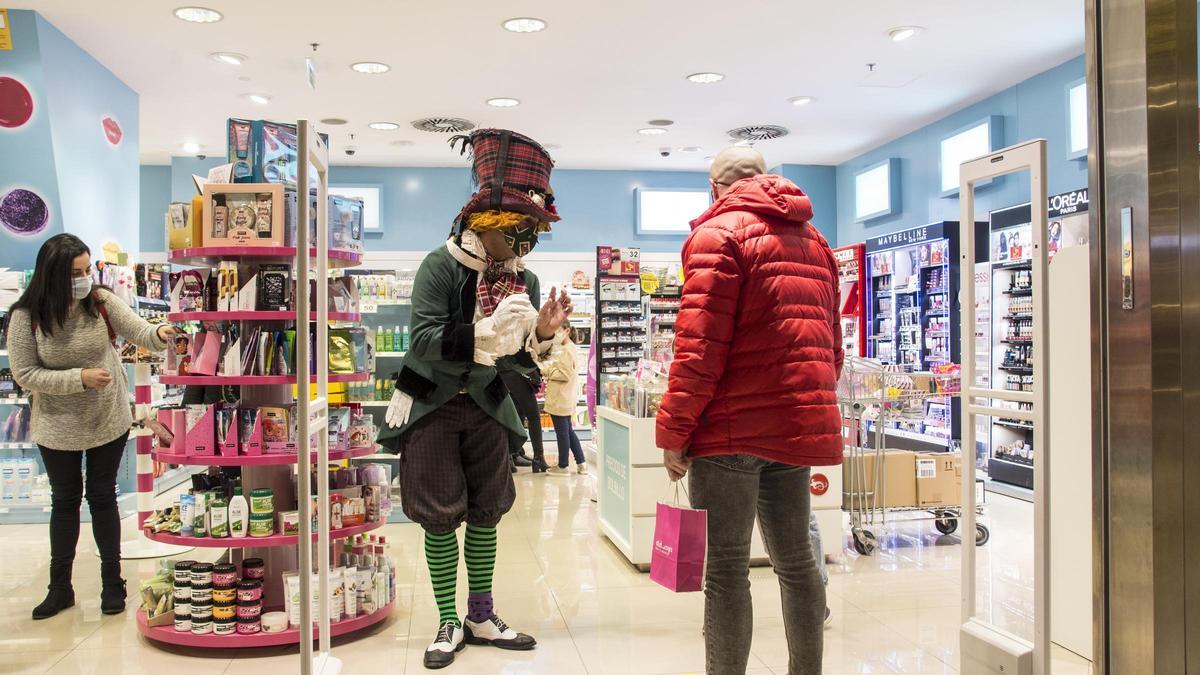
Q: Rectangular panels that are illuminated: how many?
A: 5